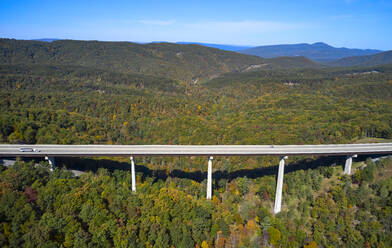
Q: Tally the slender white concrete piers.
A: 5